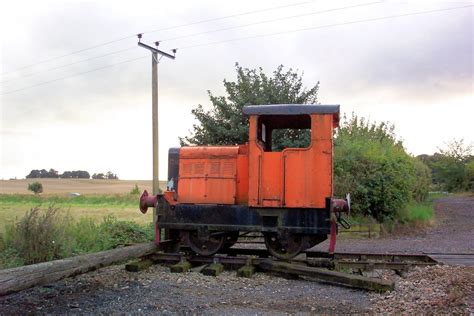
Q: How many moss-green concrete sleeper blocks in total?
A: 4